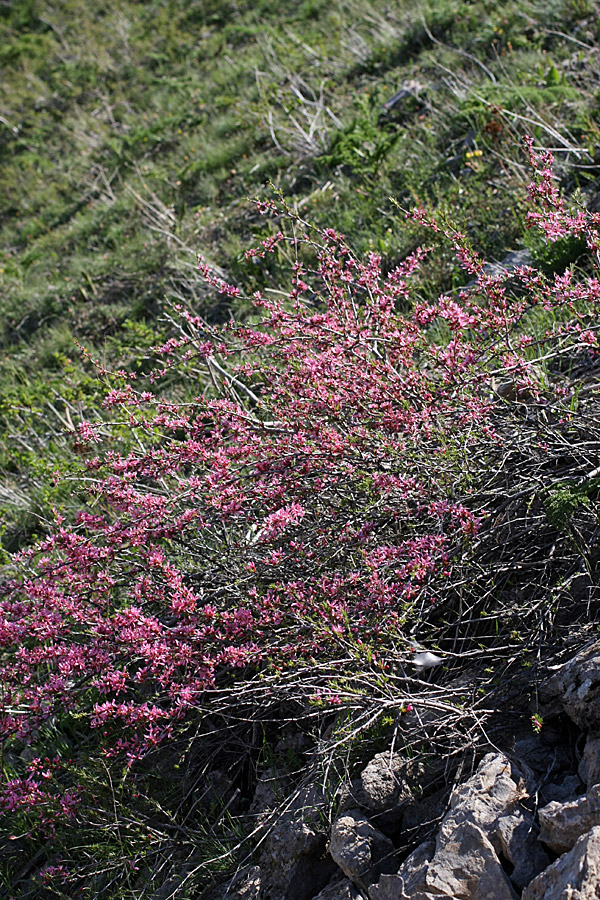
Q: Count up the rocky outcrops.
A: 1